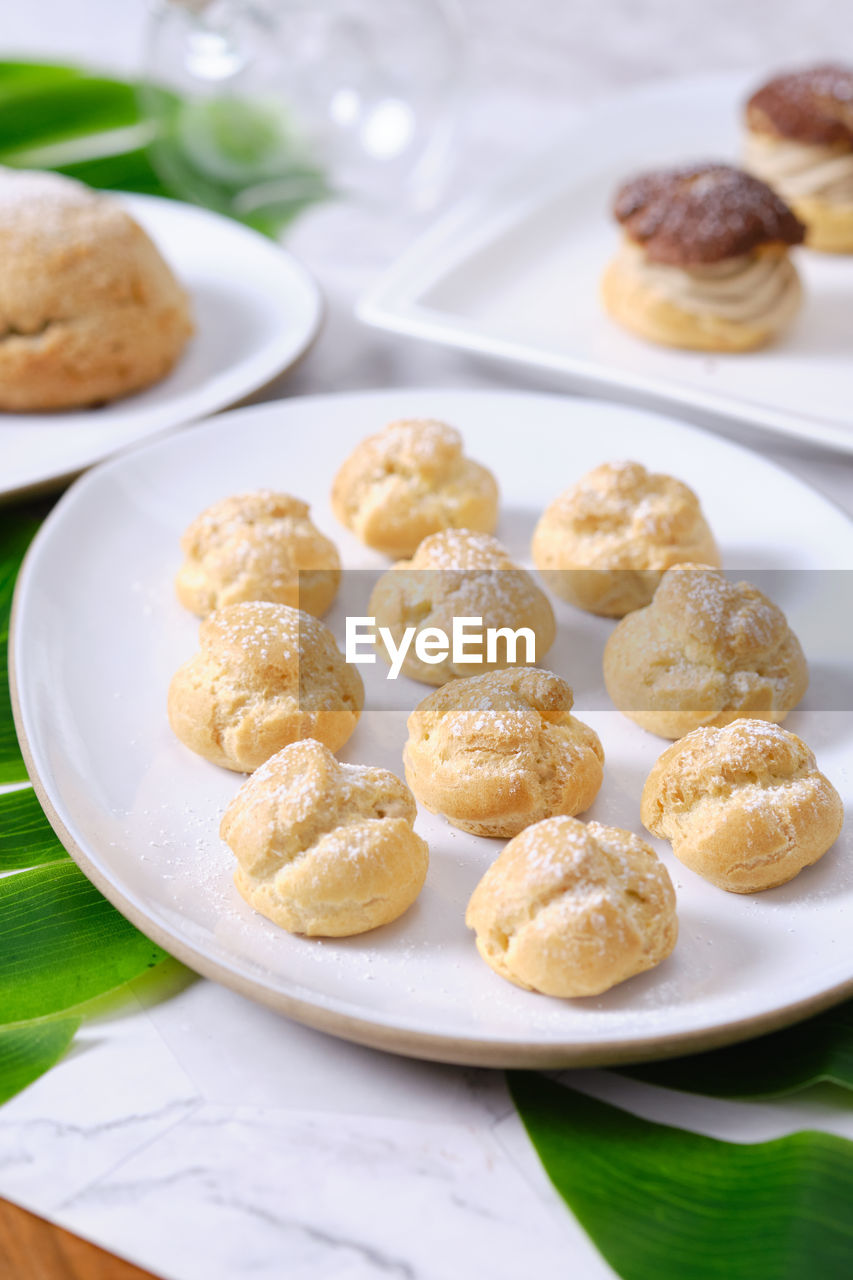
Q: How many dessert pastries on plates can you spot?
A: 13